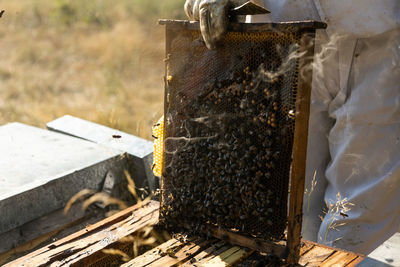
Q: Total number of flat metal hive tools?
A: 1